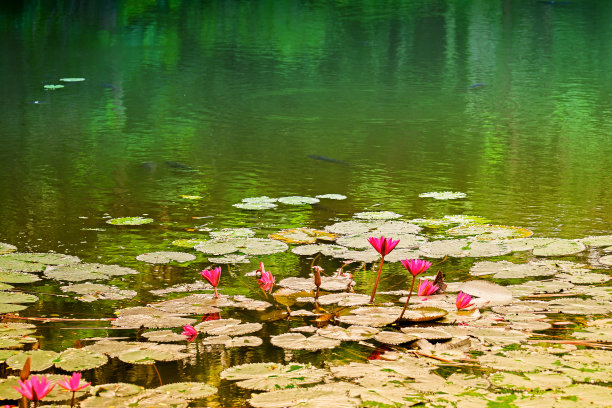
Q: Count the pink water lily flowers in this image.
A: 9